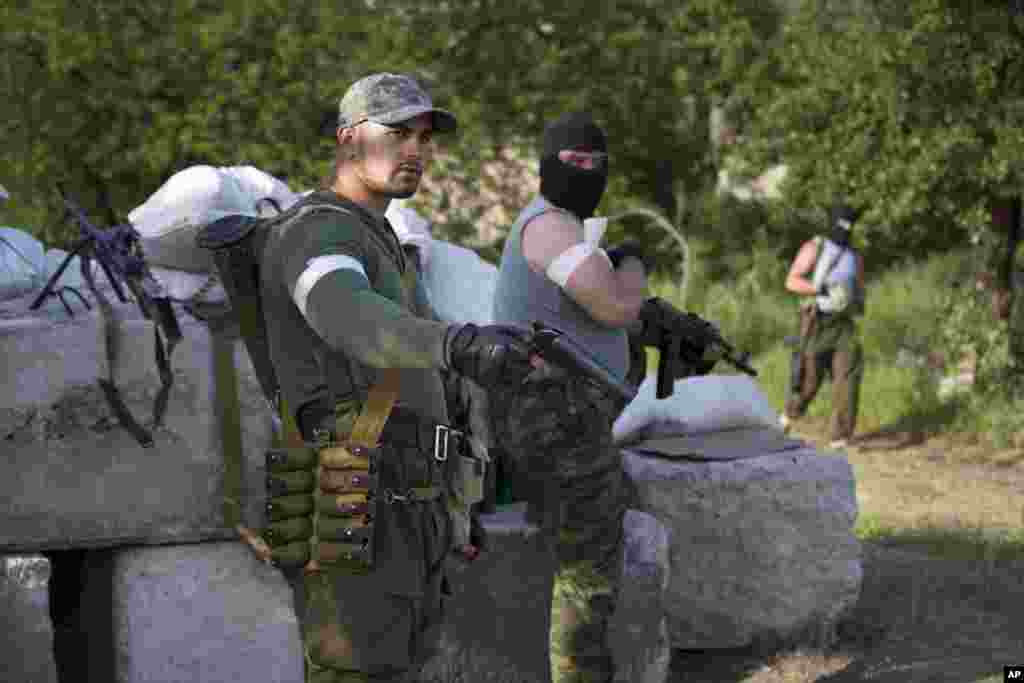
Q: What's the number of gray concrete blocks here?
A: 5